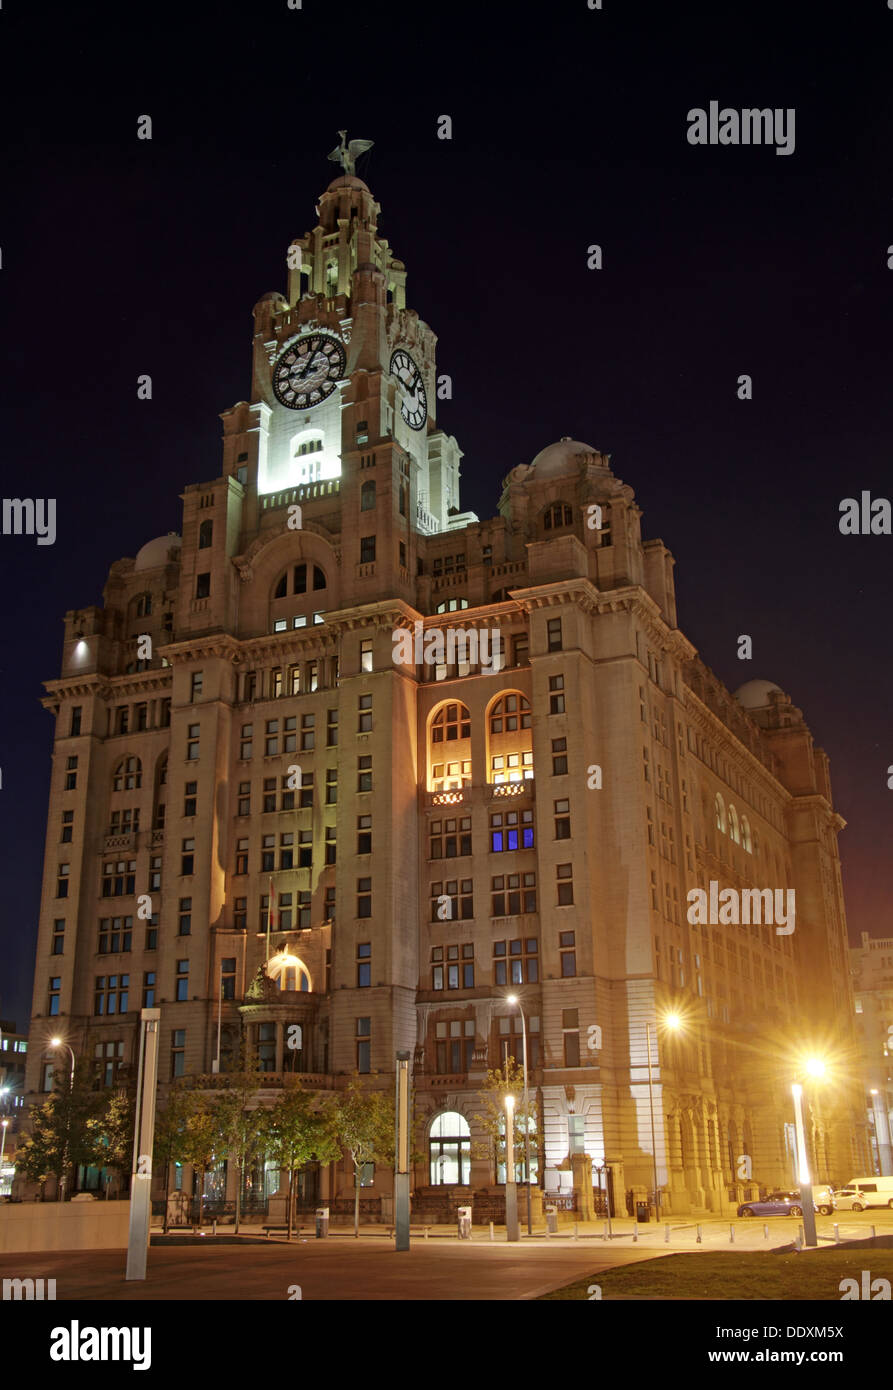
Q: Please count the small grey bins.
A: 3